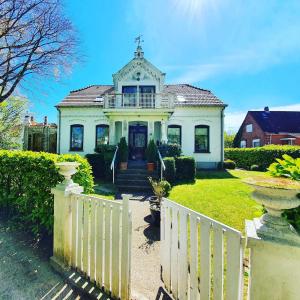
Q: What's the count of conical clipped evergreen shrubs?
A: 2